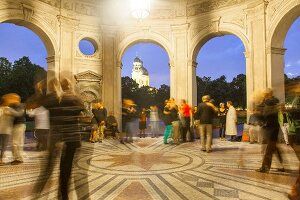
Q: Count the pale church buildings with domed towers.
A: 1